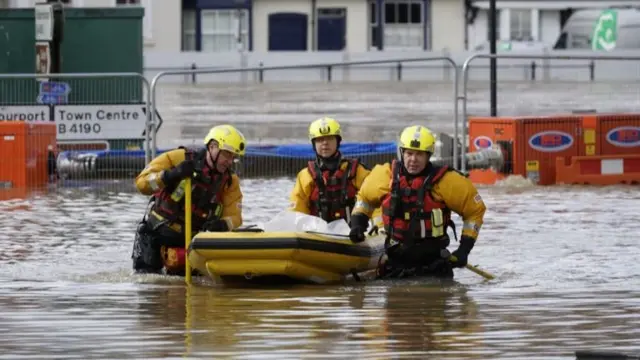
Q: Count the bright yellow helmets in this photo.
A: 3